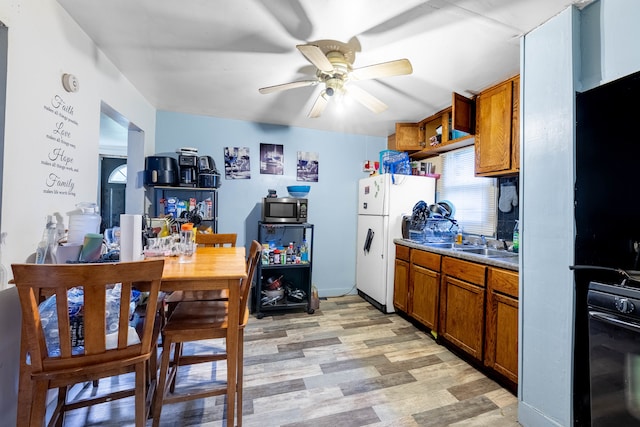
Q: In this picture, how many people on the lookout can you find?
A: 0